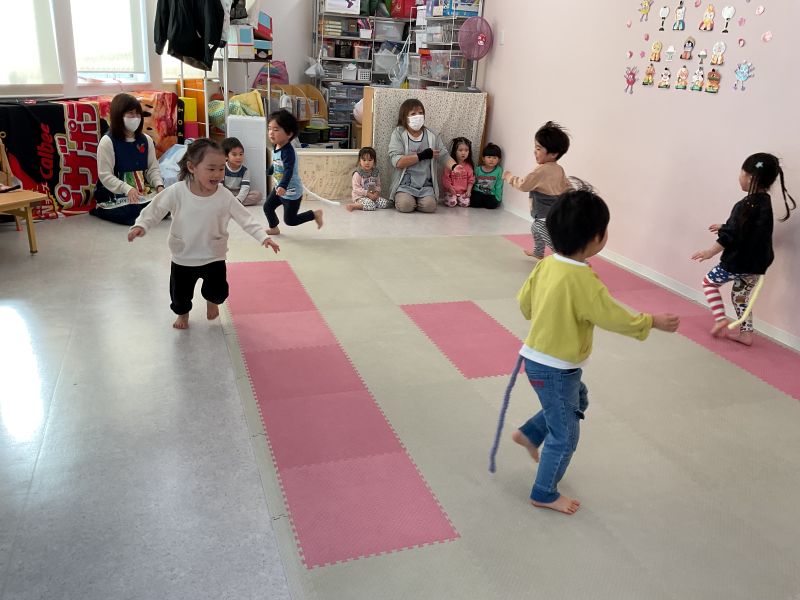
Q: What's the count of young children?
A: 9